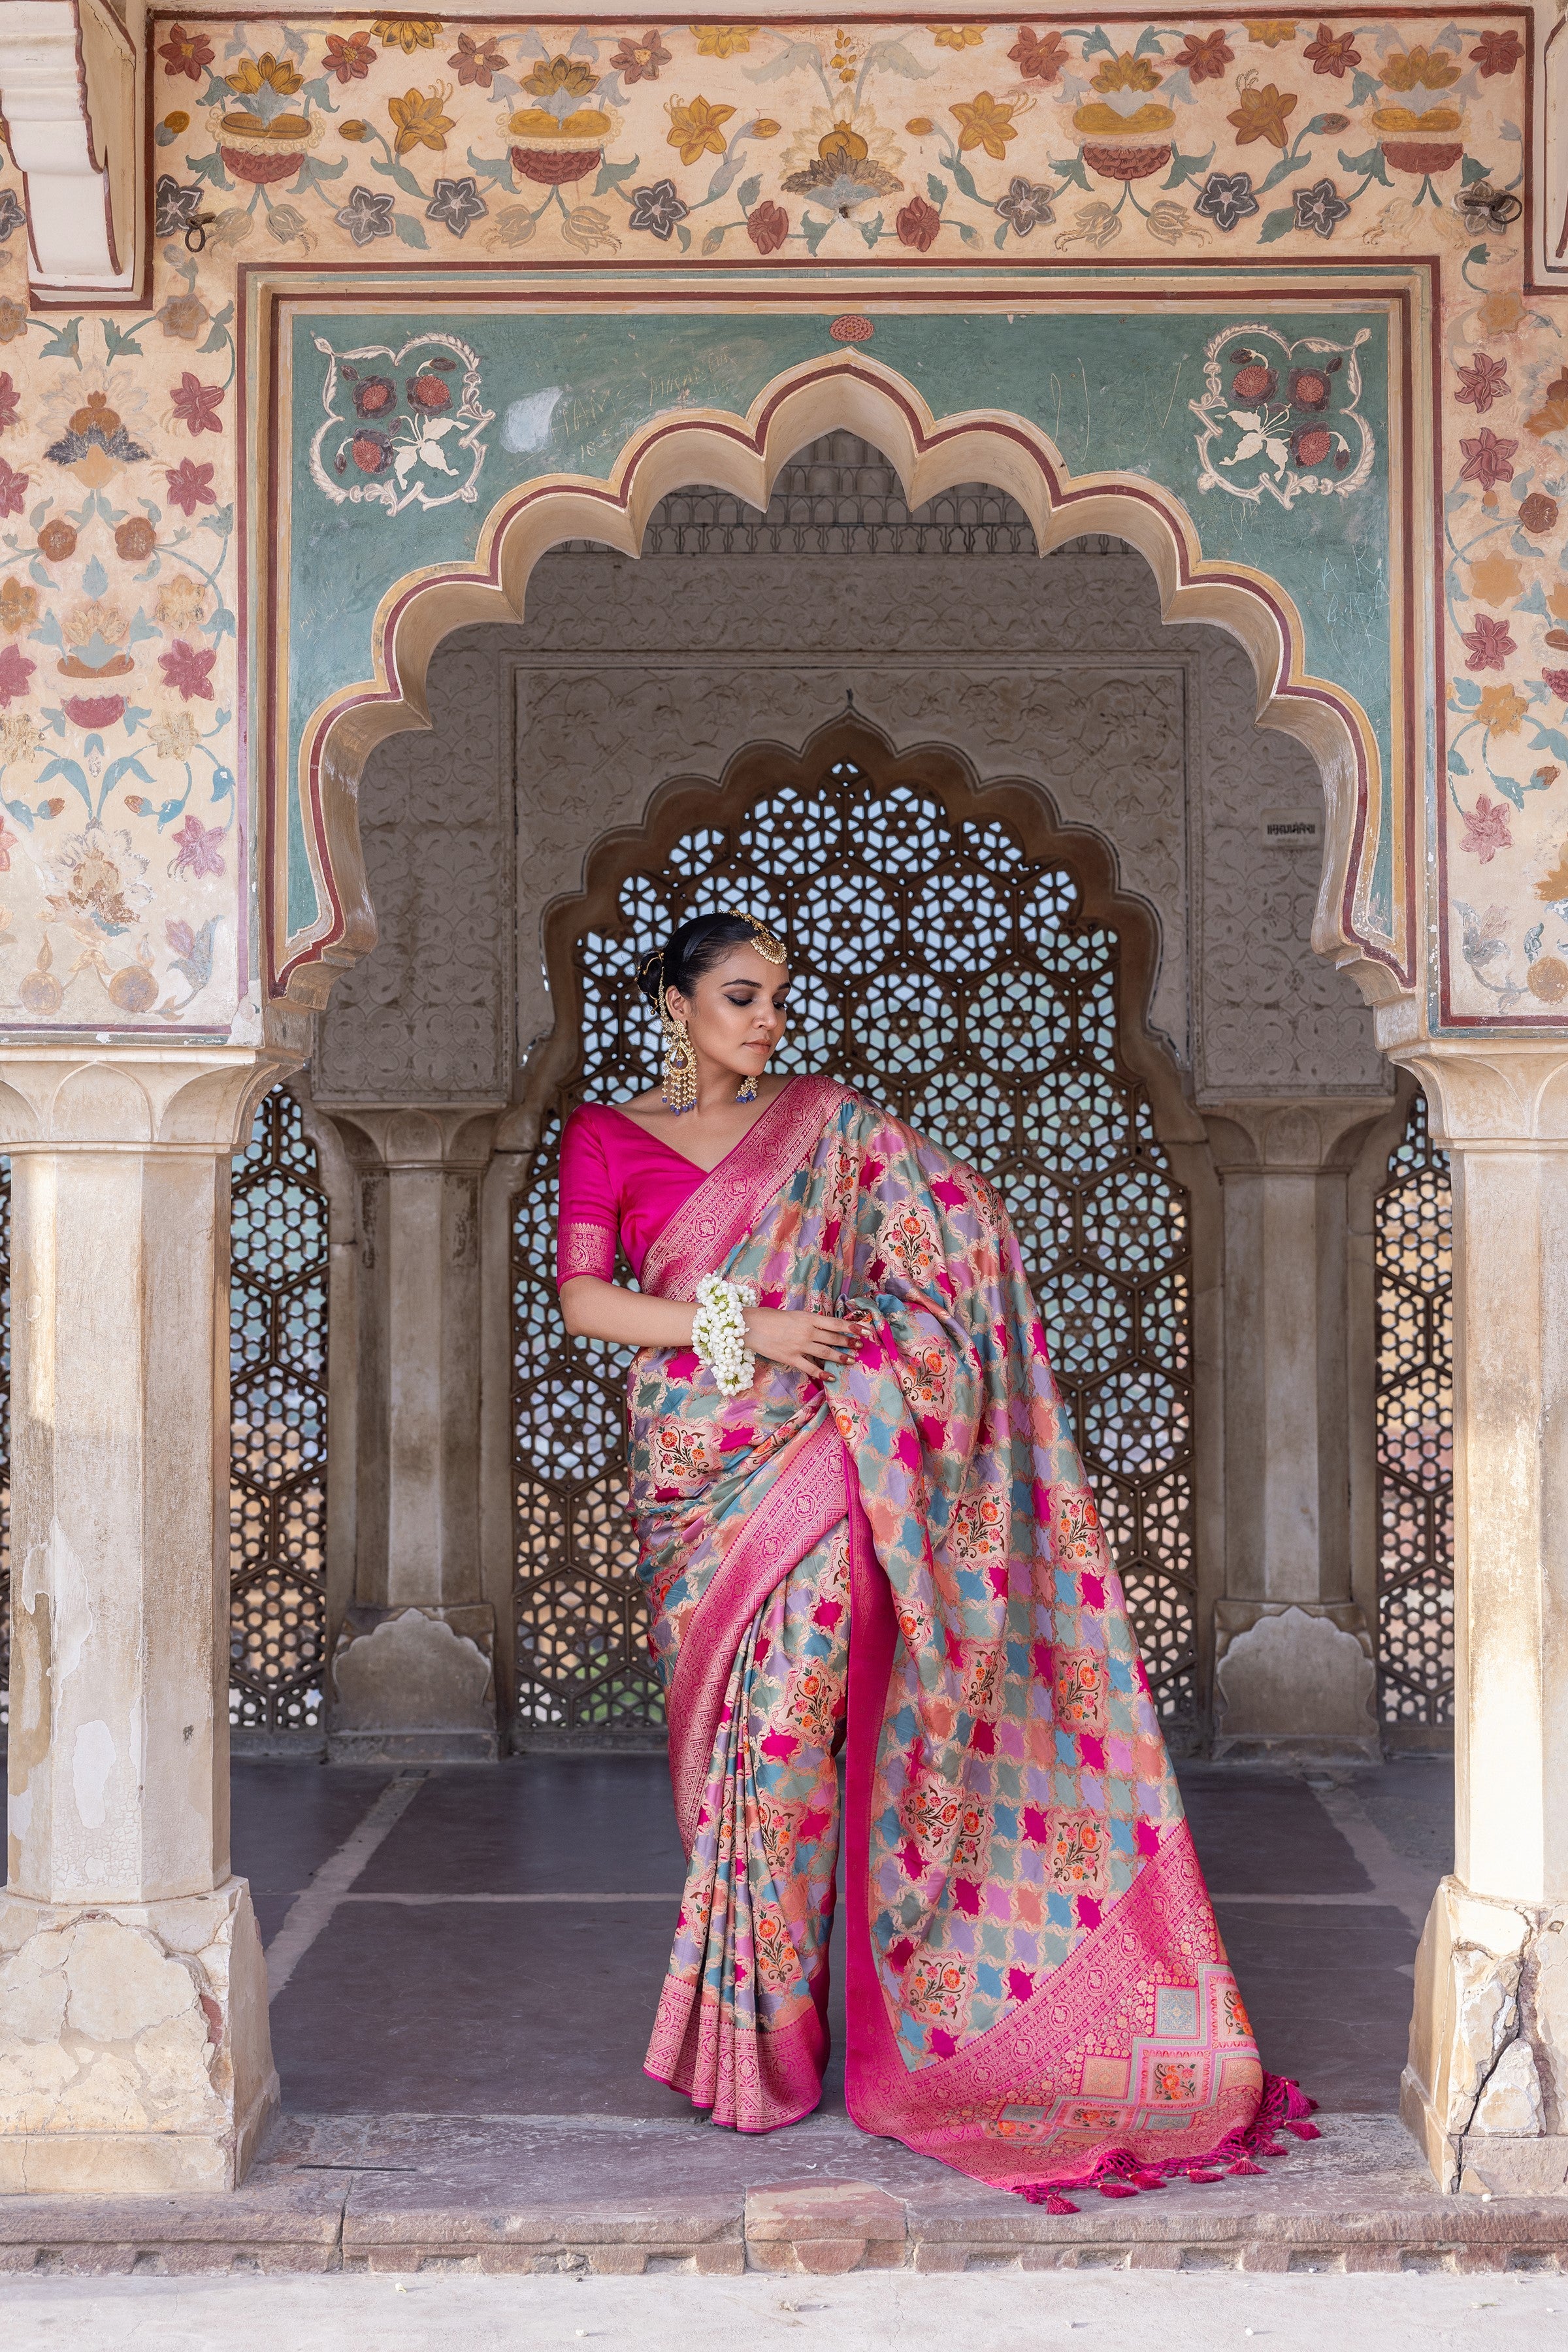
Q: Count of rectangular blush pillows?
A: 0